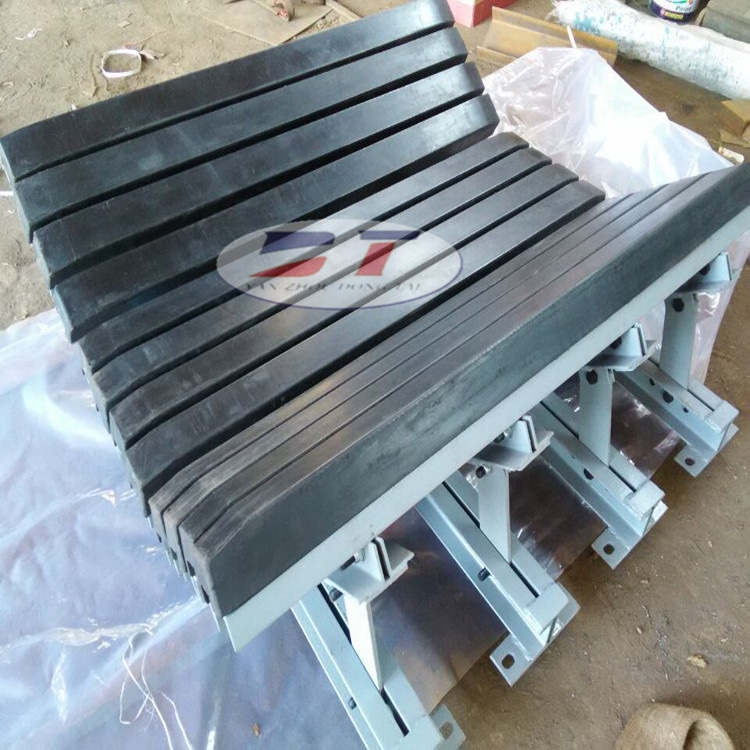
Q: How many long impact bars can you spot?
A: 12